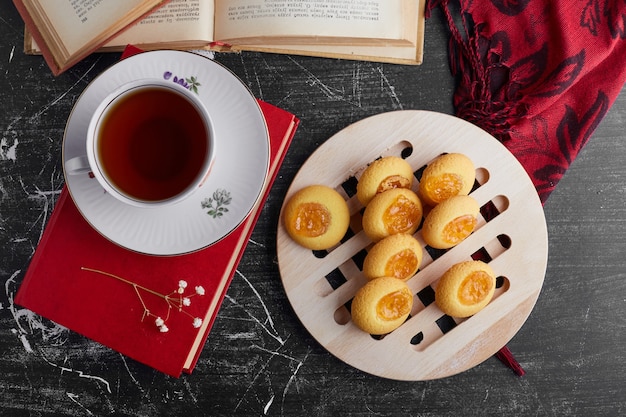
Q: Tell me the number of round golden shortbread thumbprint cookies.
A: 8